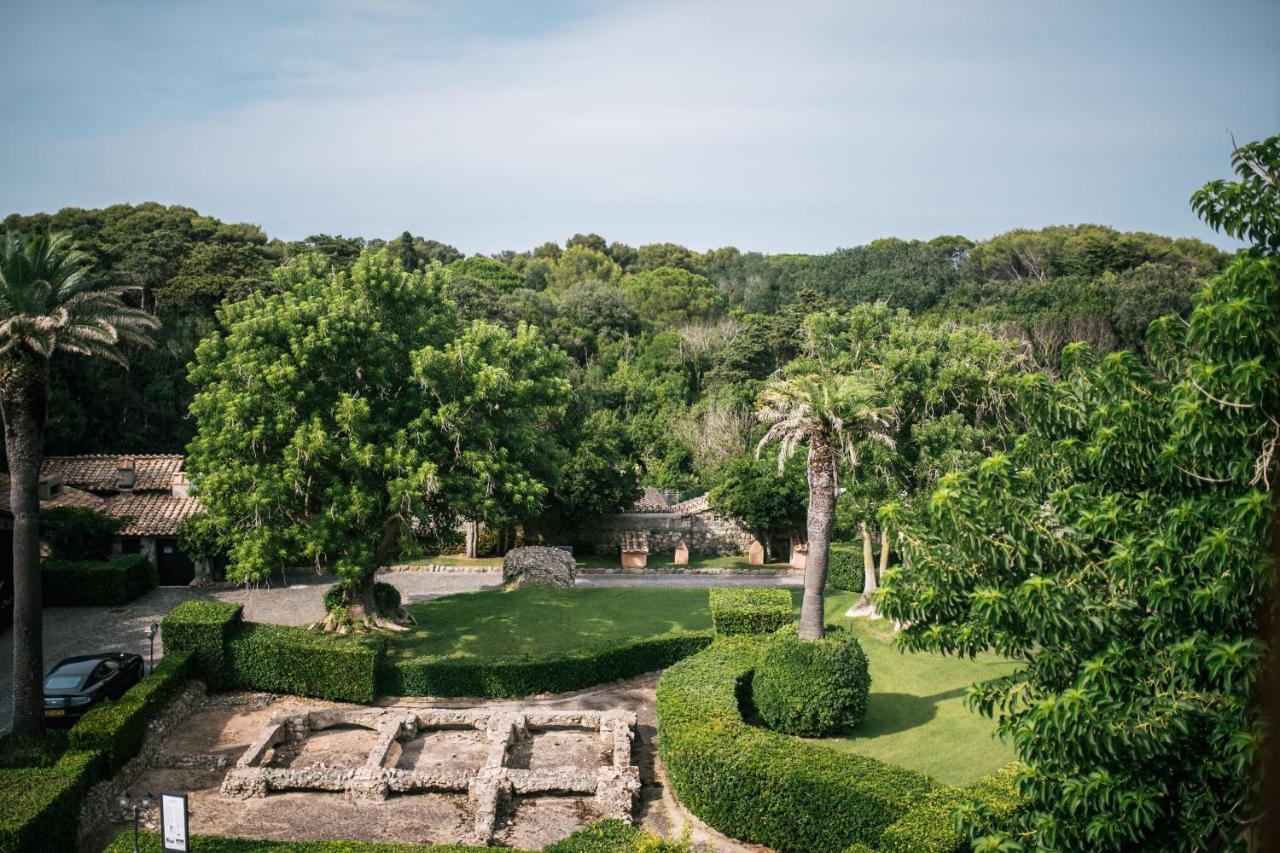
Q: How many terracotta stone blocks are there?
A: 4